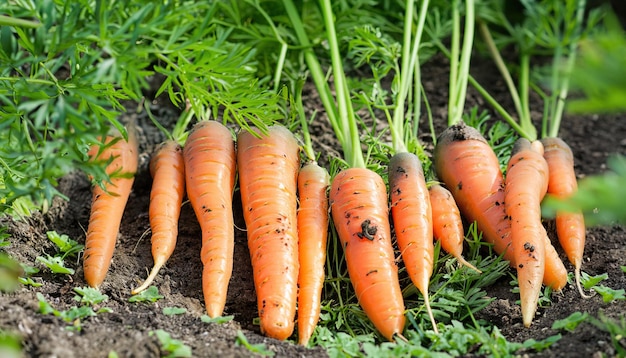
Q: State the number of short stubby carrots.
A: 1